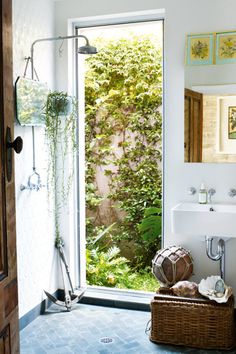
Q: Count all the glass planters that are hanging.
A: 1